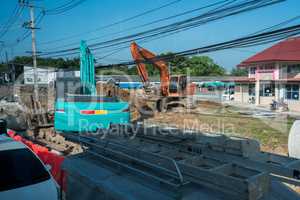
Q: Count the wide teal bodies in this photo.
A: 1